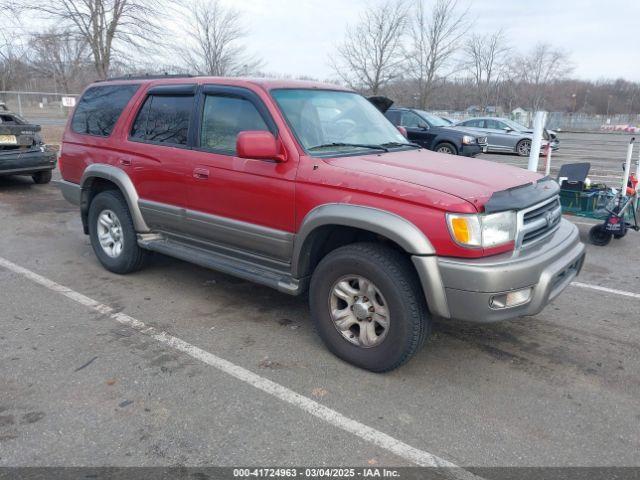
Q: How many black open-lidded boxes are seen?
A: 1